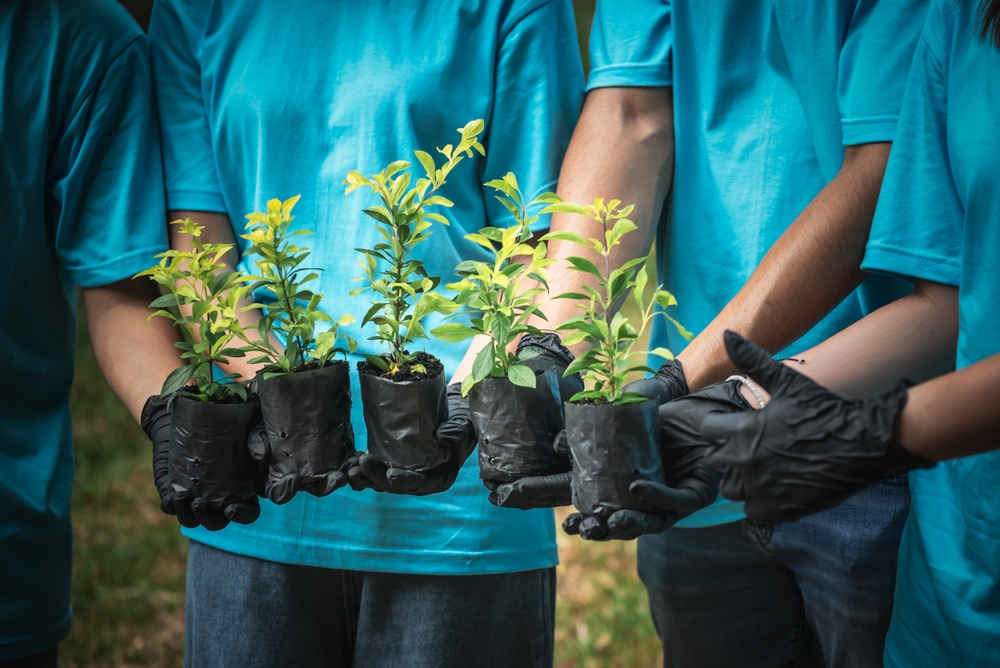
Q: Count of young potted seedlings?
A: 5